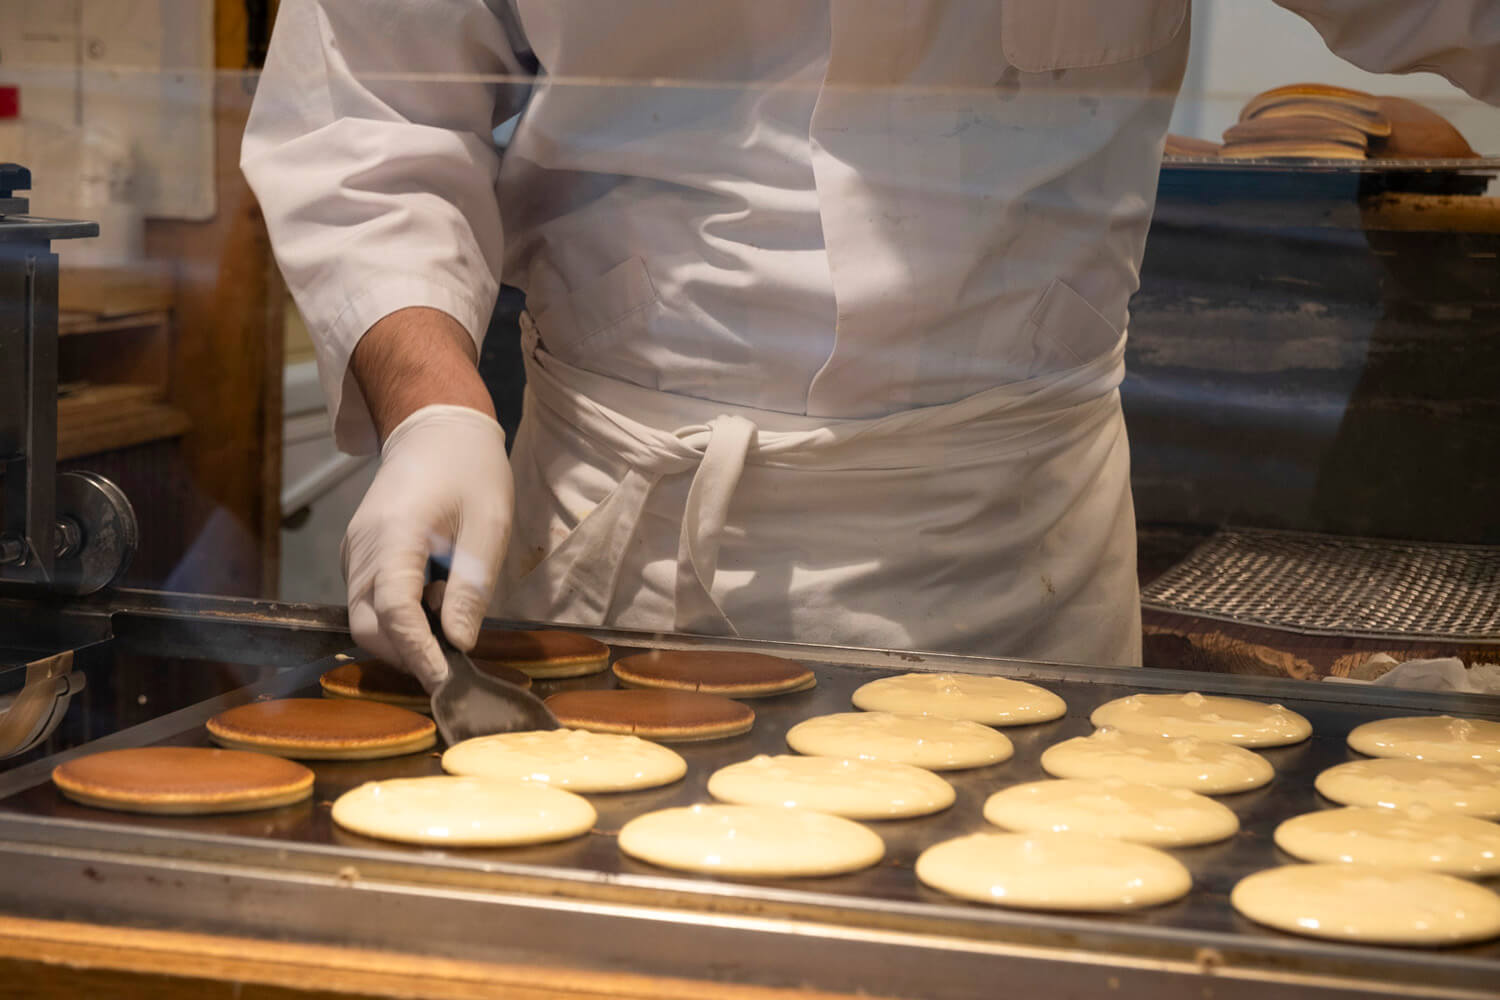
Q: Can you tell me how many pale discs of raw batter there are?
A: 14